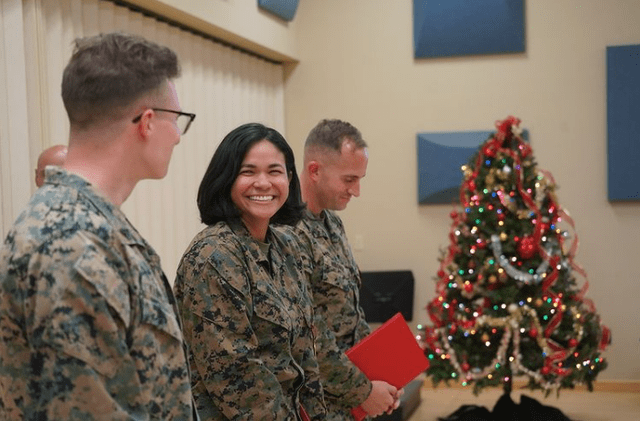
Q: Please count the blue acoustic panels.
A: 4